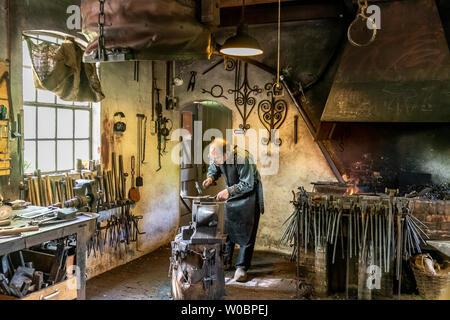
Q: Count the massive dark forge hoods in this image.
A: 1